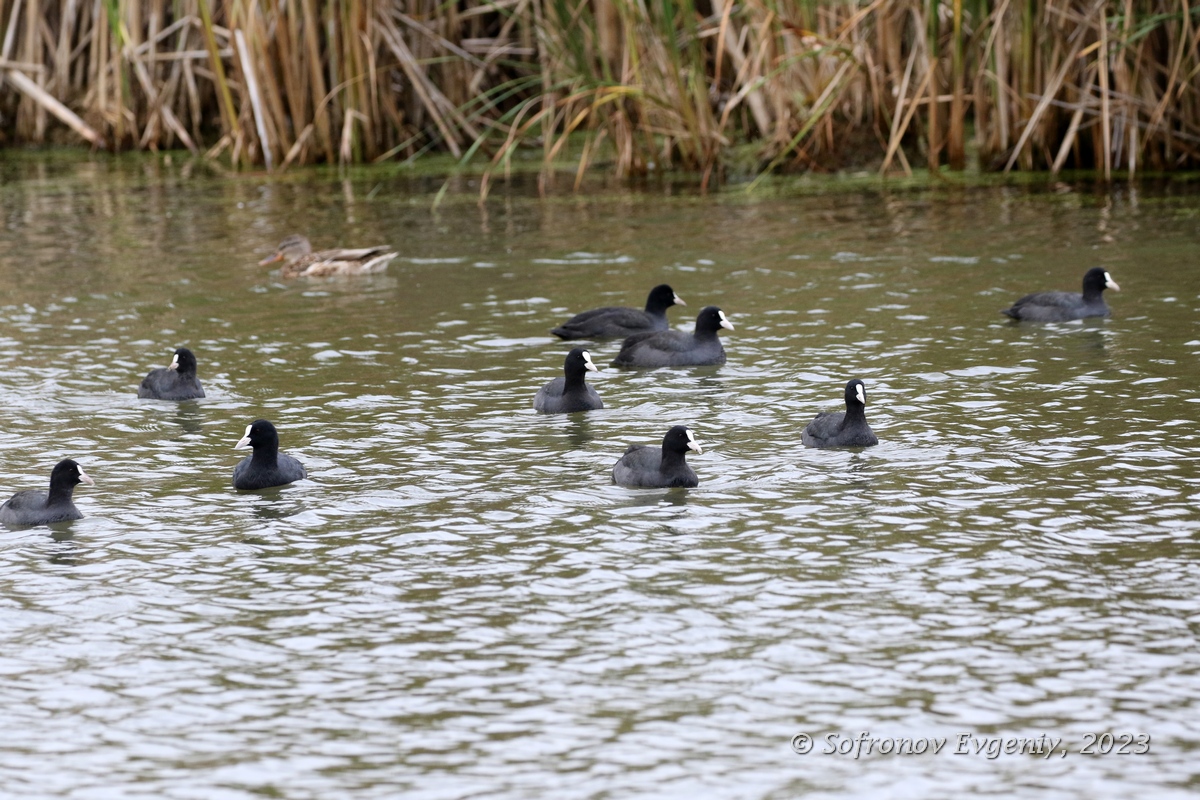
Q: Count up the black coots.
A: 9